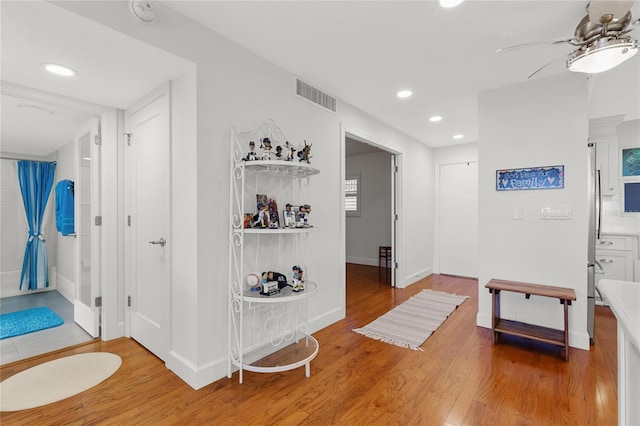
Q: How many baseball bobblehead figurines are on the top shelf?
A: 5